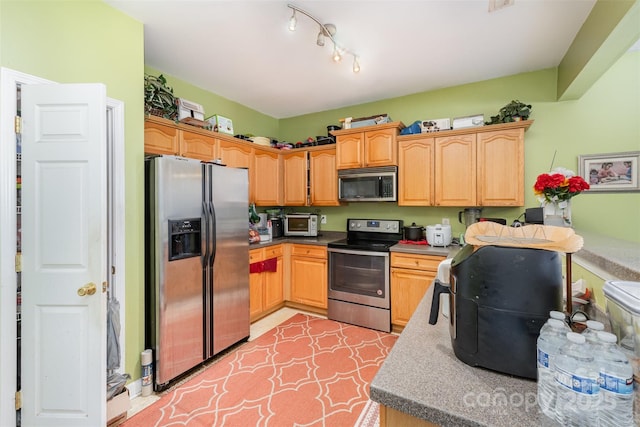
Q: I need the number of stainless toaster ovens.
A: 1